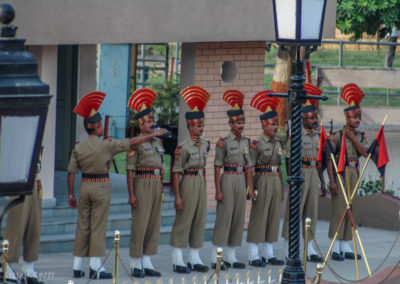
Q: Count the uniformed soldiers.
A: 8